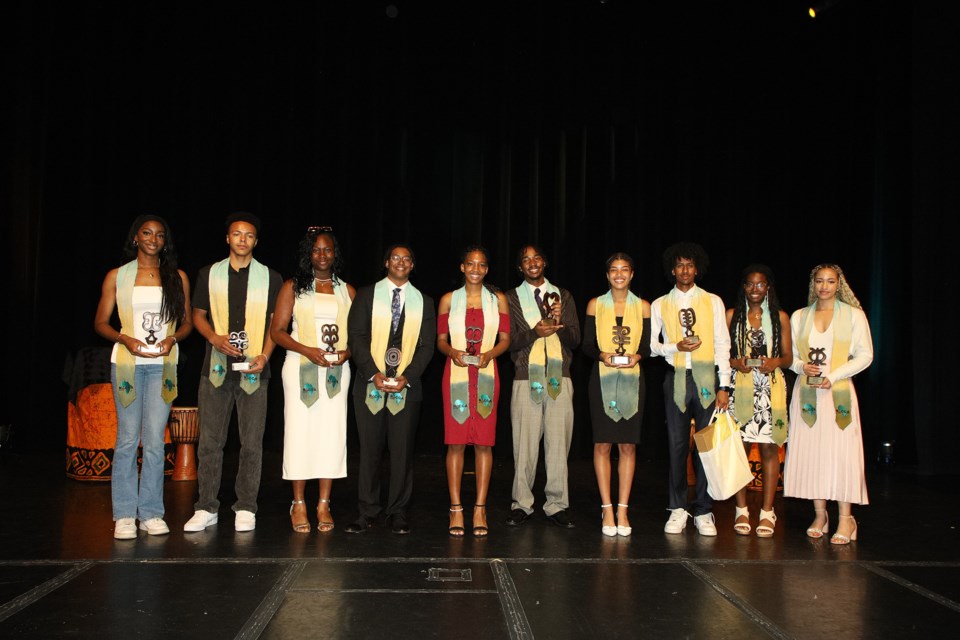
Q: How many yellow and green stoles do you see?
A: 10